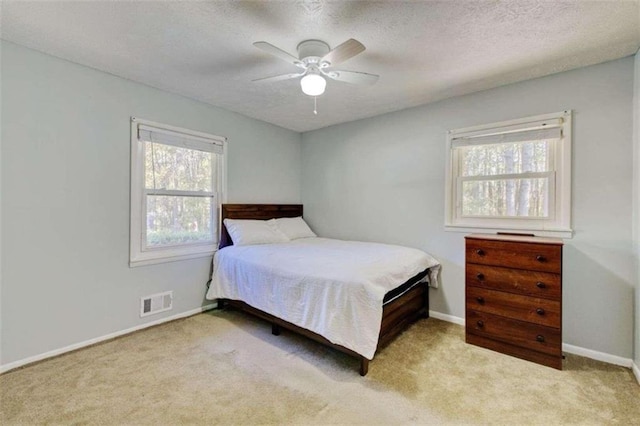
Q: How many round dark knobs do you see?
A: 8